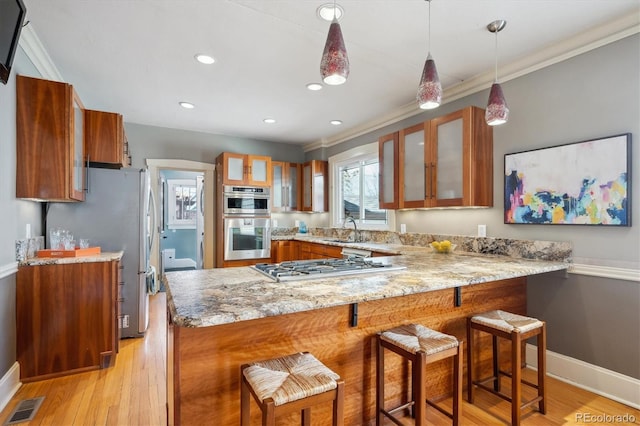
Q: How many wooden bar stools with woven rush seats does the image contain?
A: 3